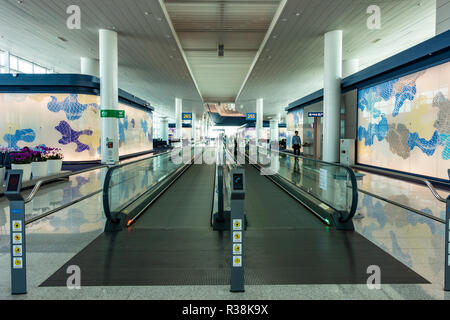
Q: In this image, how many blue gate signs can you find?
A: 2